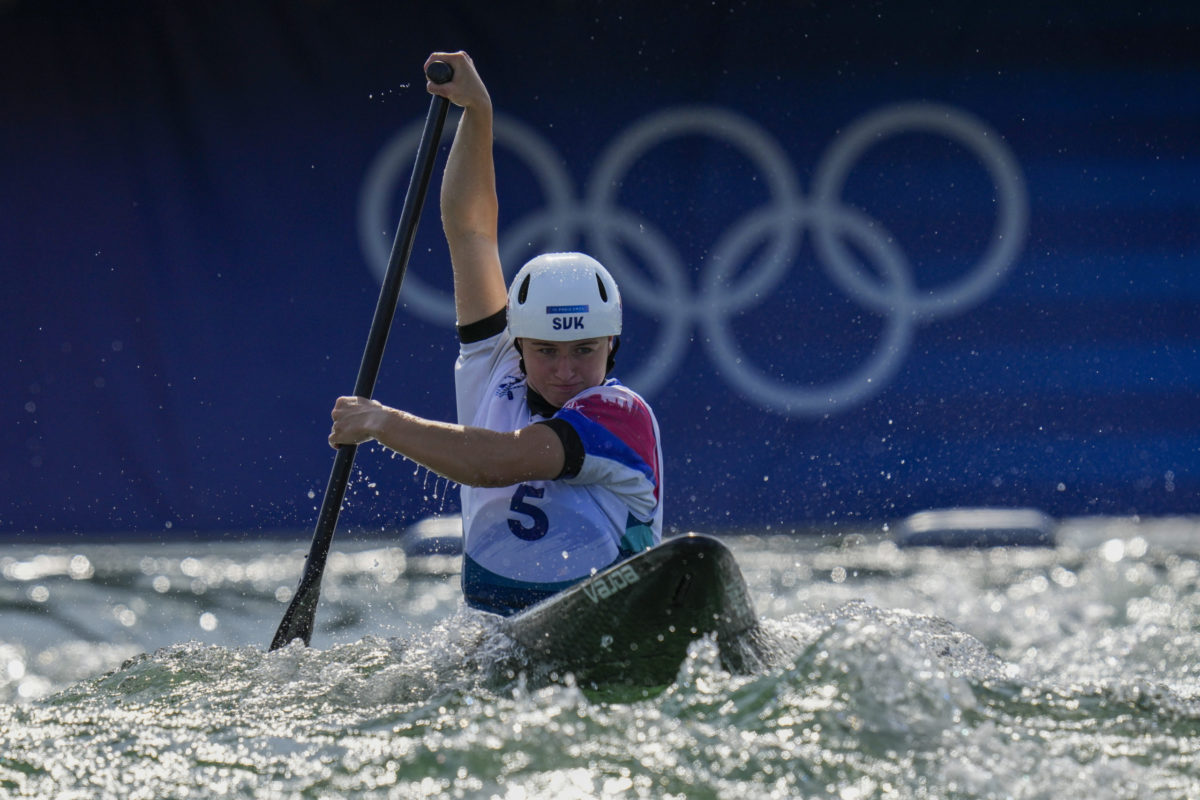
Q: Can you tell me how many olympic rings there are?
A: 5